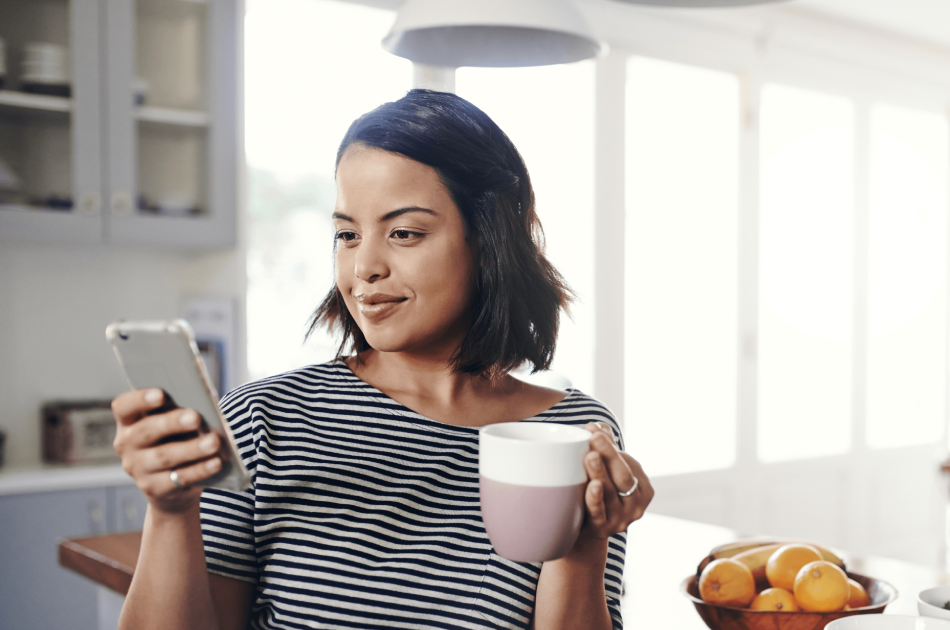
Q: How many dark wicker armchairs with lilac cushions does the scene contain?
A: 0